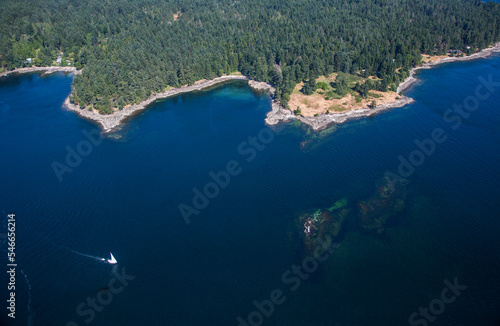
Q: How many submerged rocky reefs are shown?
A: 2